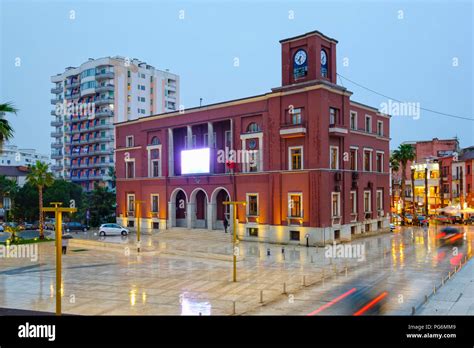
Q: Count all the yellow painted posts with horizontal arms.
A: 3